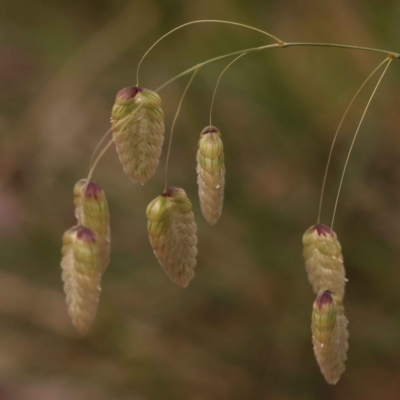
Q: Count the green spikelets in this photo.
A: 7